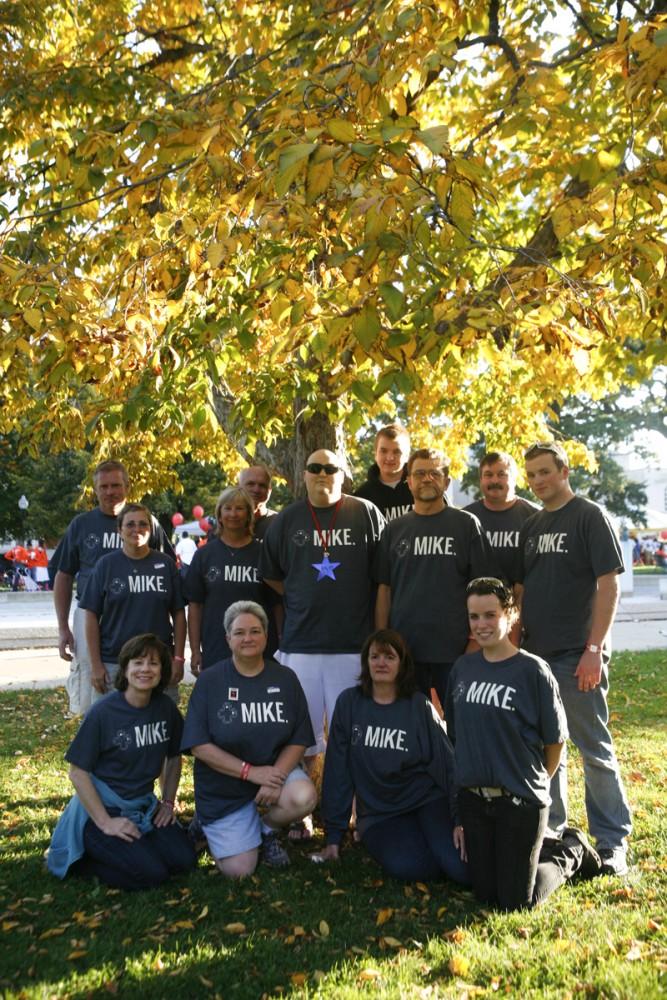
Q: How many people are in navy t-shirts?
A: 12